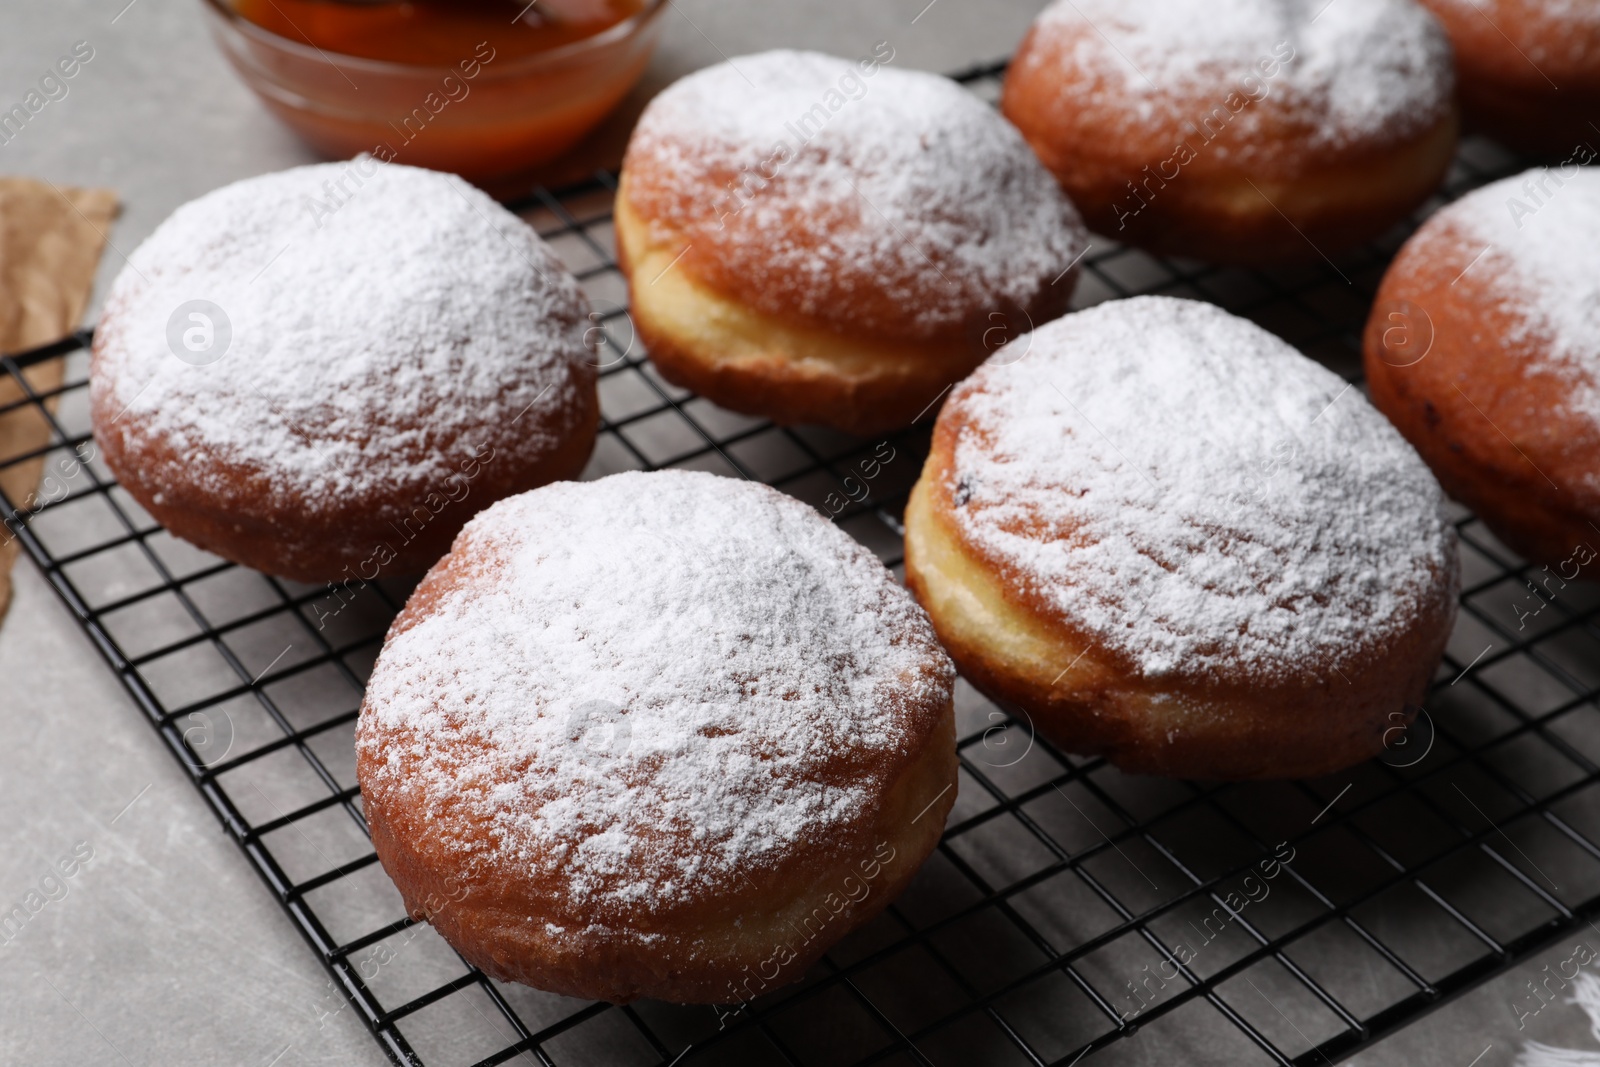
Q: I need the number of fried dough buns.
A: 7